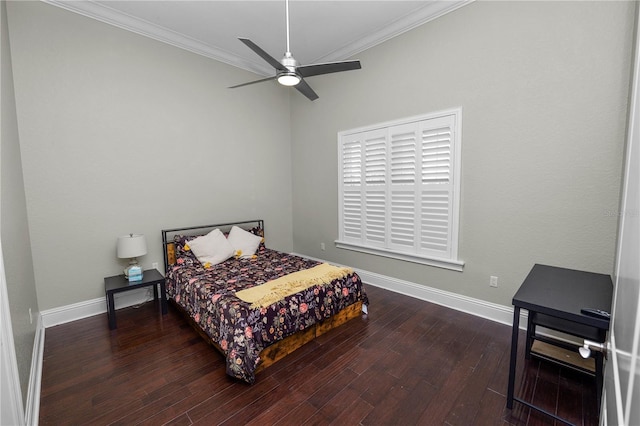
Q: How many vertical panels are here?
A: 4